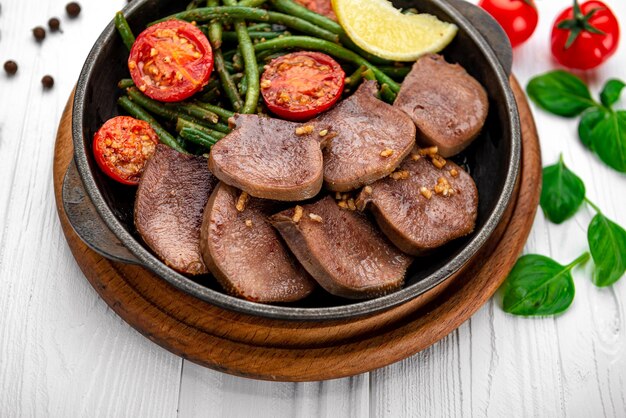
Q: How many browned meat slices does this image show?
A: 7